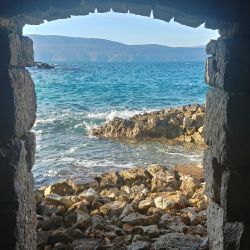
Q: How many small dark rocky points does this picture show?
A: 1